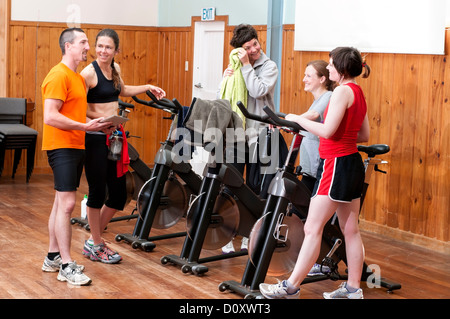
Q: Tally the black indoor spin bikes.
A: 4